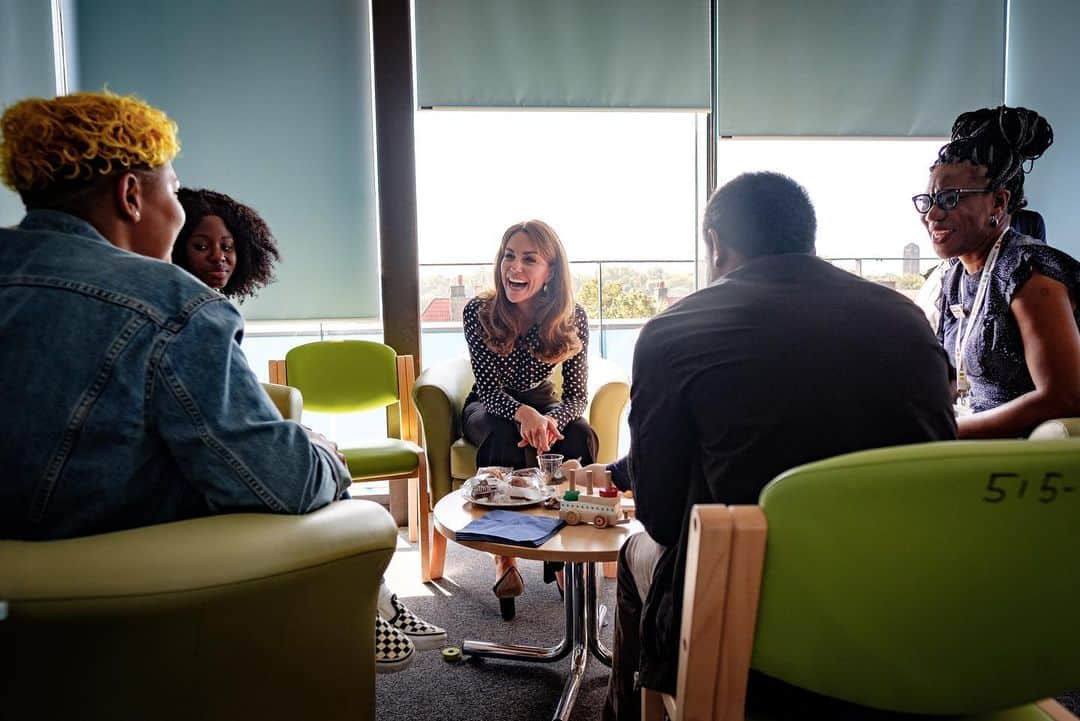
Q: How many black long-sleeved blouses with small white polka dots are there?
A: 1